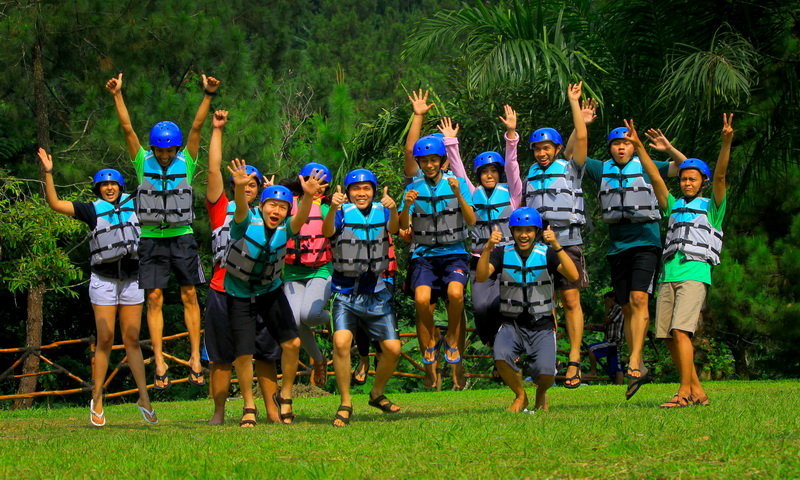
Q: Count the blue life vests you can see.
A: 11